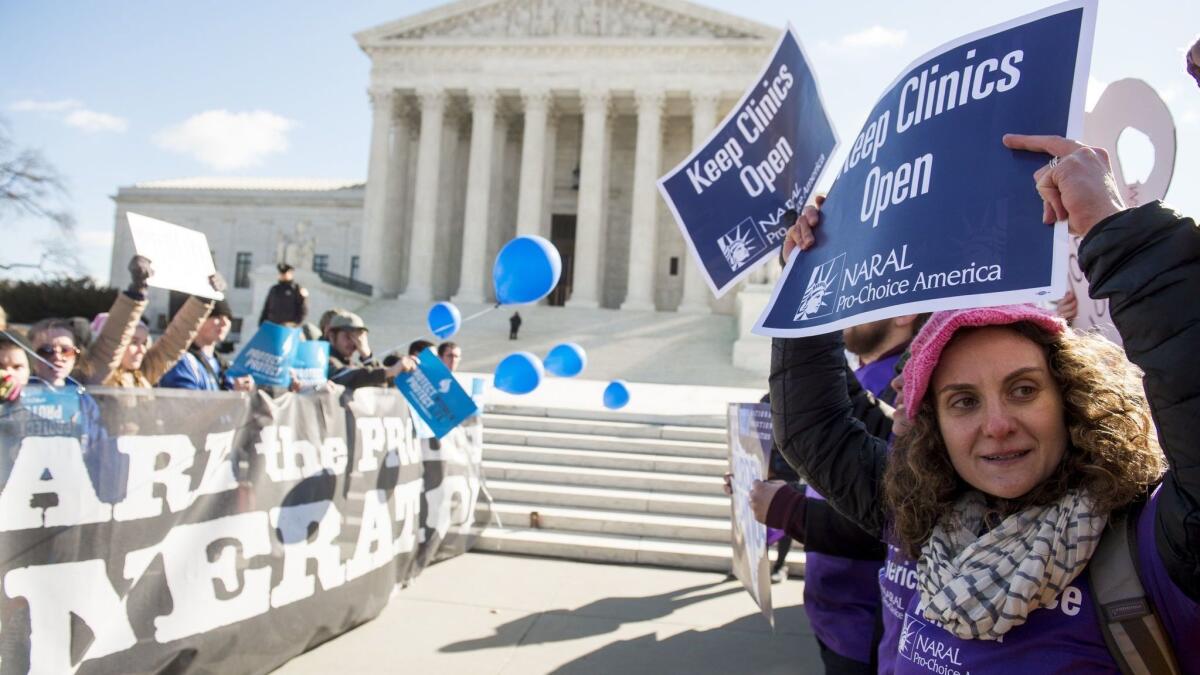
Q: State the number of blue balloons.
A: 5